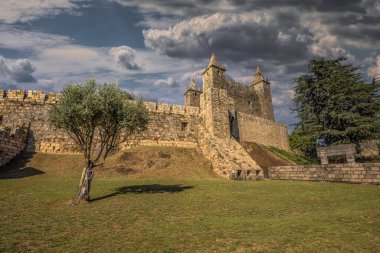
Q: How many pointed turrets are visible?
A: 3